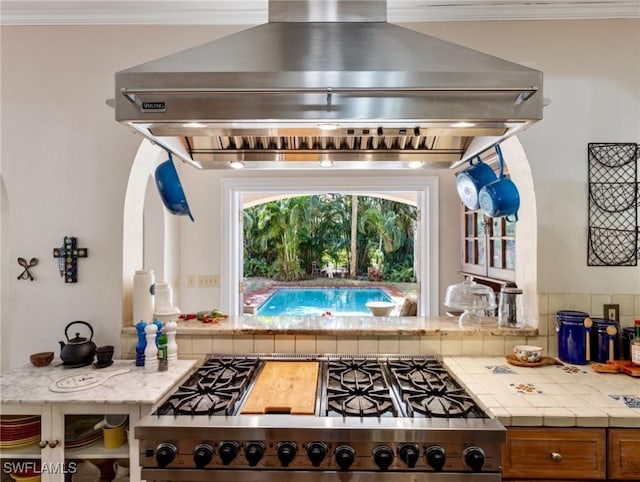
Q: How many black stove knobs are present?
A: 11